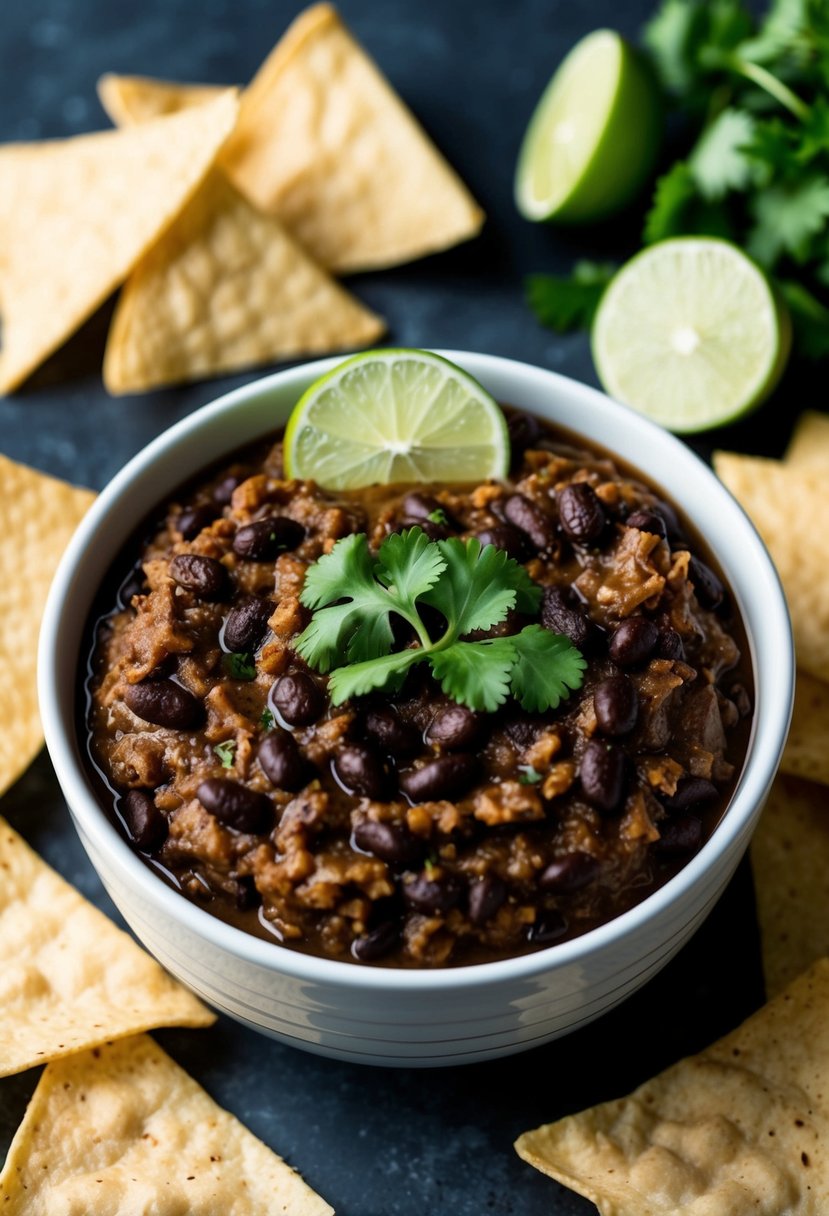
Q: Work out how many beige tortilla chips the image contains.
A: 12